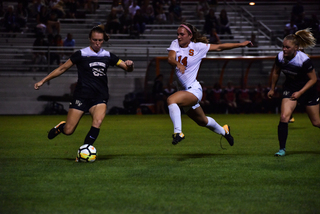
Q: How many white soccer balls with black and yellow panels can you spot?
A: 1